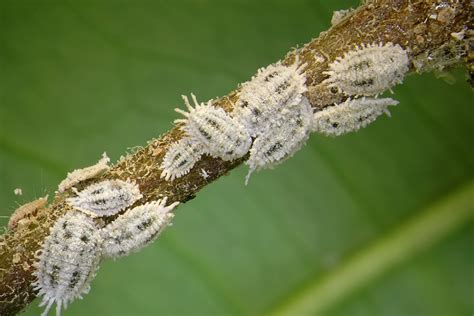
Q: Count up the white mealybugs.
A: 9